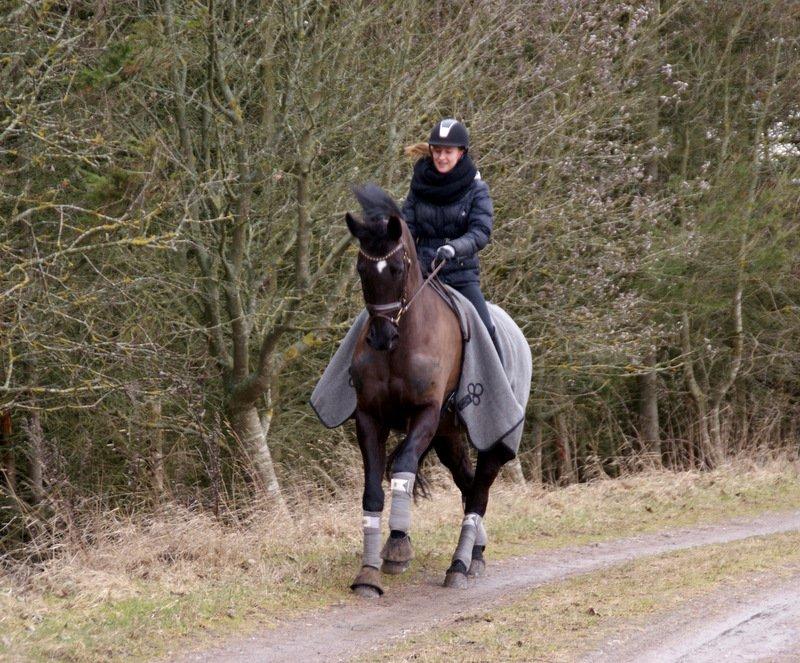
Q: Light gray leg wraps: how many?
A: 4